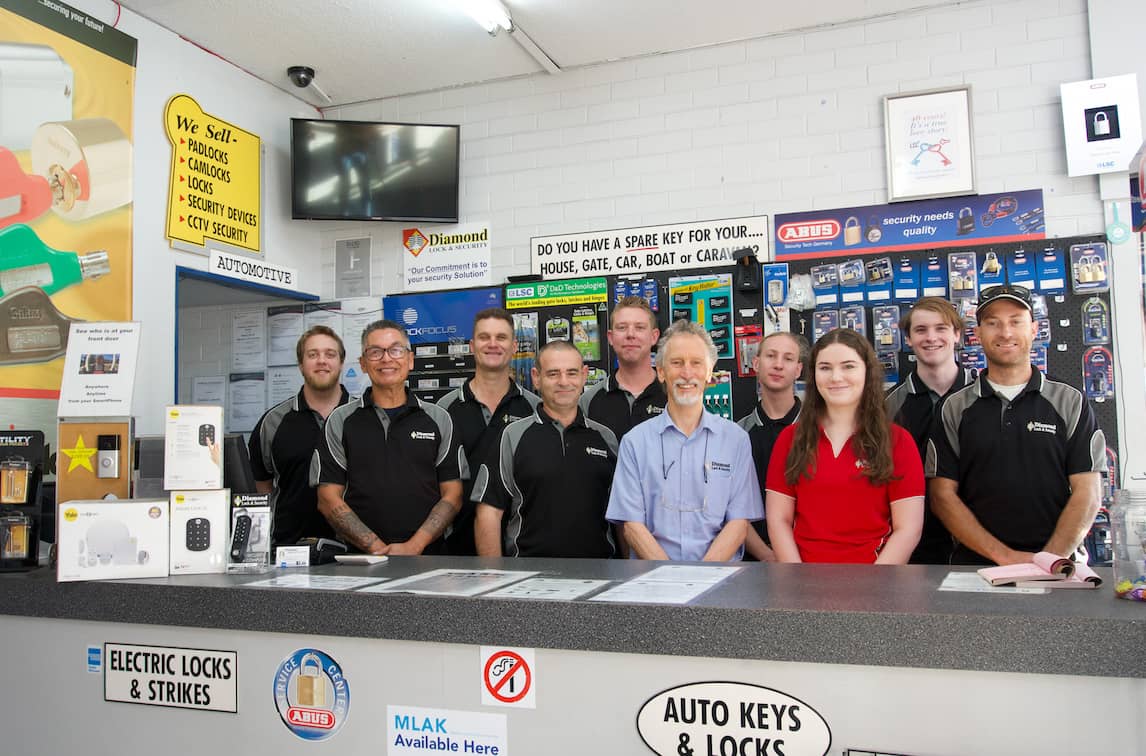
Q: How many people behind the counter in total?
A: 10